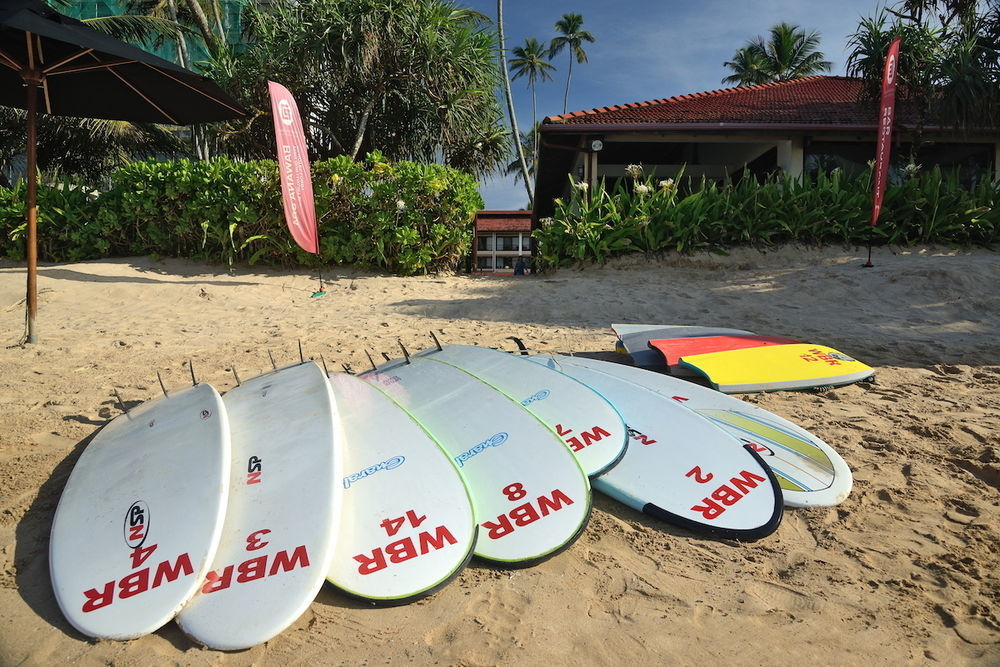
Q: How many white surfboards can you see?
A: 7